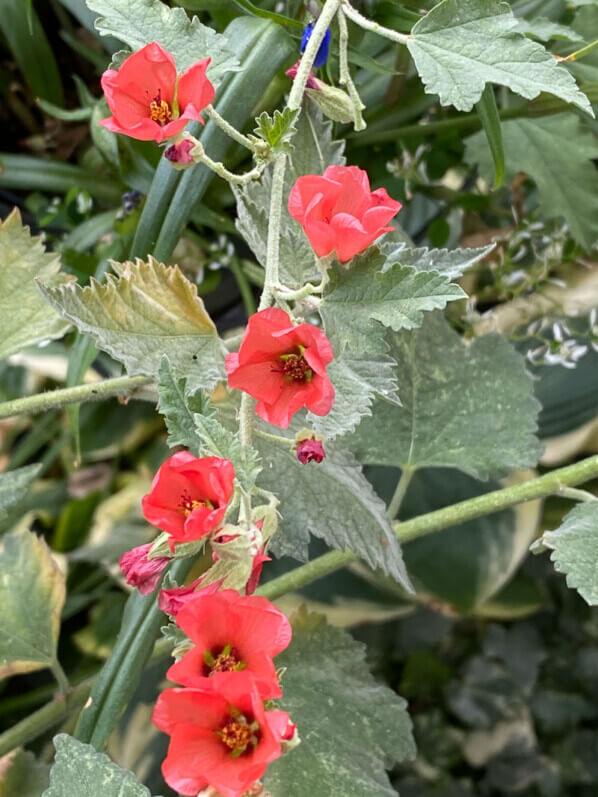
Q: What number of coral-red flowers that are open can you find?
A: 6